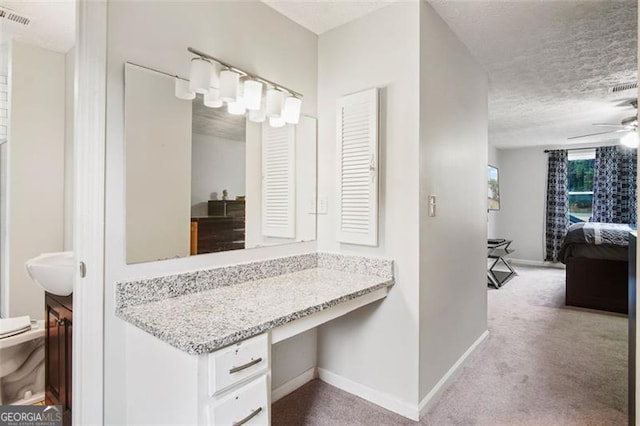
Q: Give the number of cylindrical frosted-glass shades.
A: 5